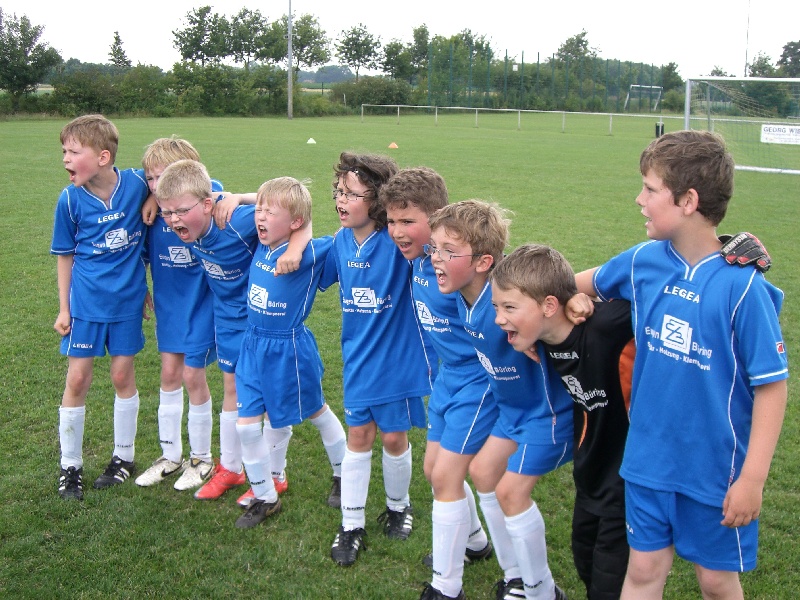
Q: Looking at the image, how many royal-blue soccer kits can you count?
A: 8